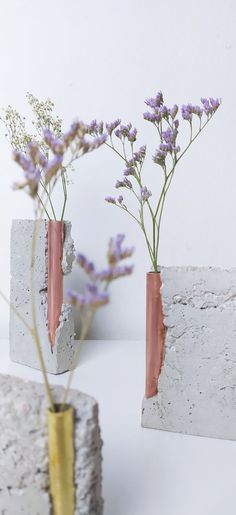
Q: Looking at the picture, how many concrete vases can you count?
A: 3